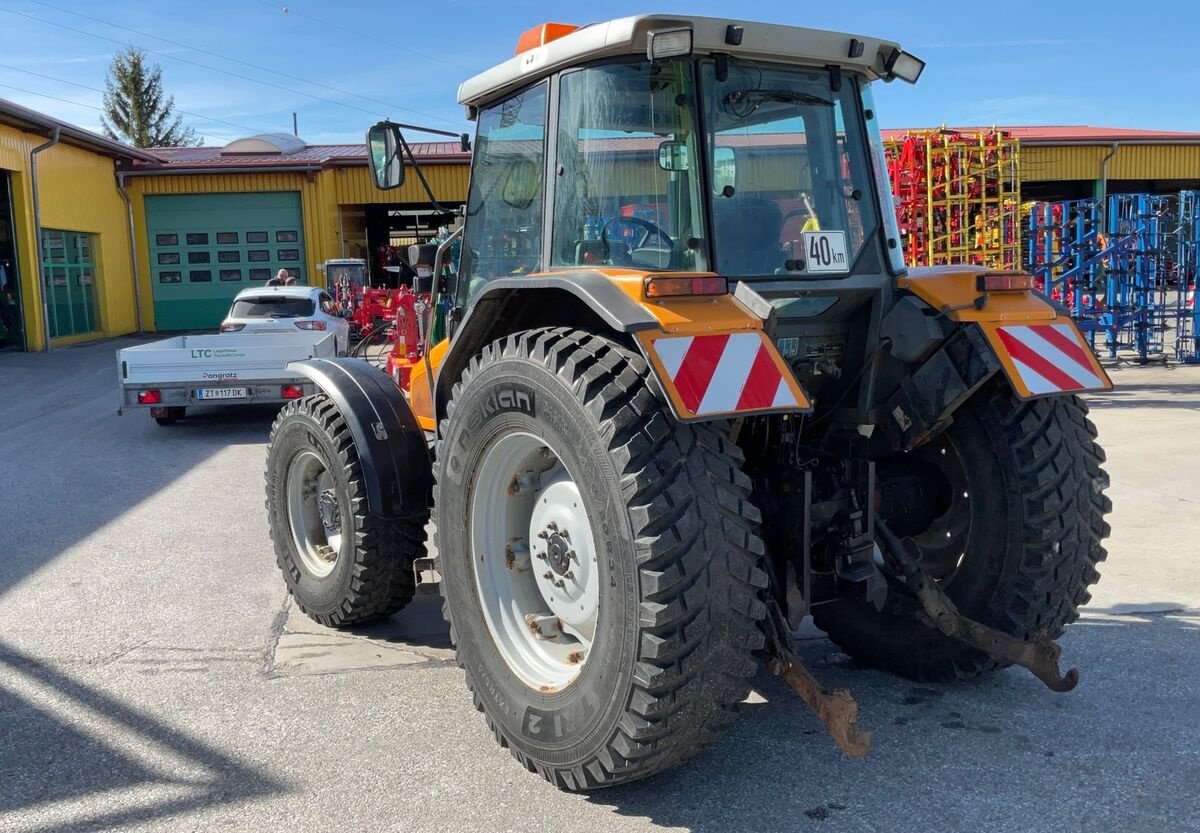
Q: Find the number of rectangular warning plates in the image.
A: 2